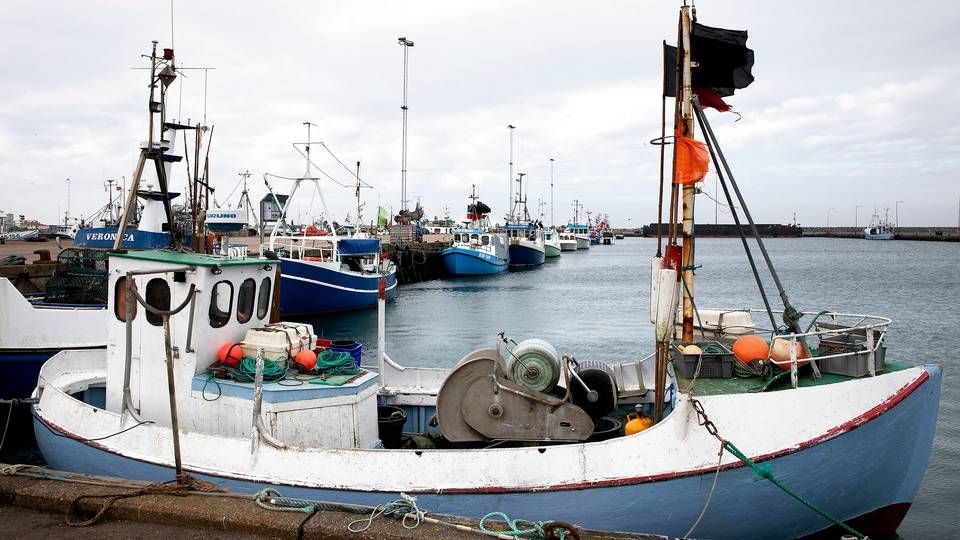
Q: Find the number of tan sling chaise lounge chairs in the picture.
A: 0